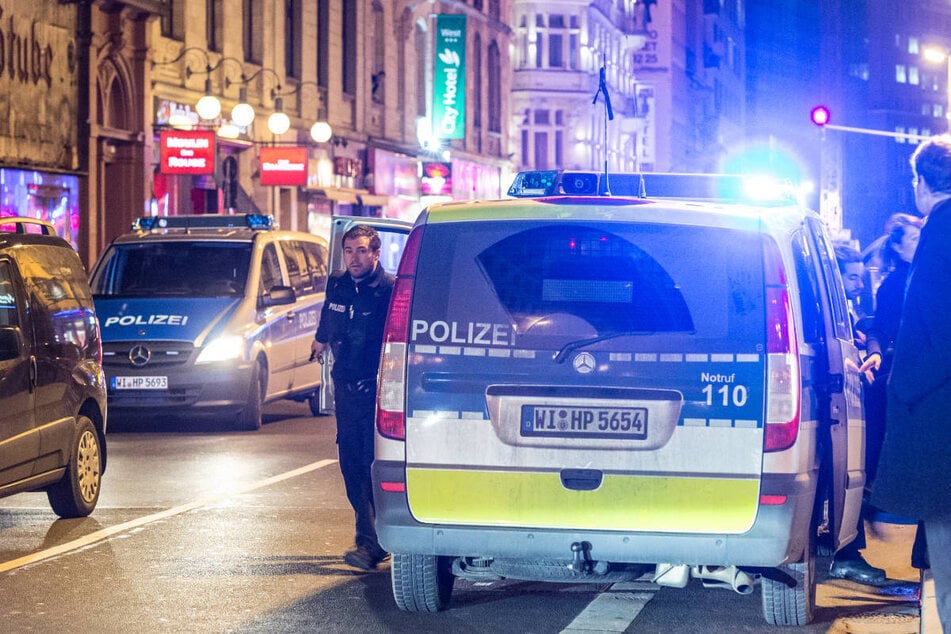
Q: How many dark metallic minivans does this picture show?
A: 1